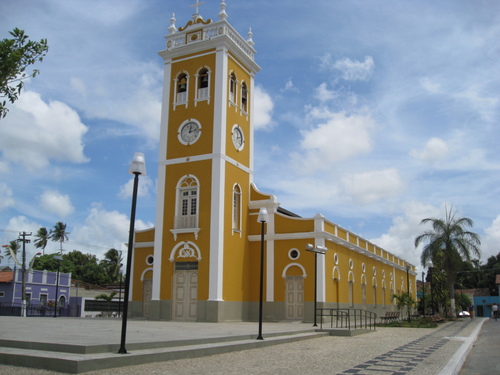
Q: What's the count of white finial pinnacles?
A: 3